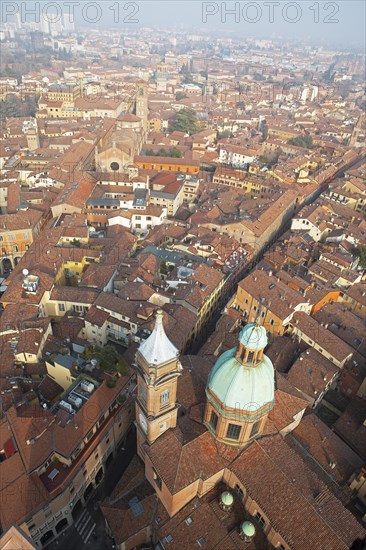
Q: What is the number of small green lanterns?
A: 2